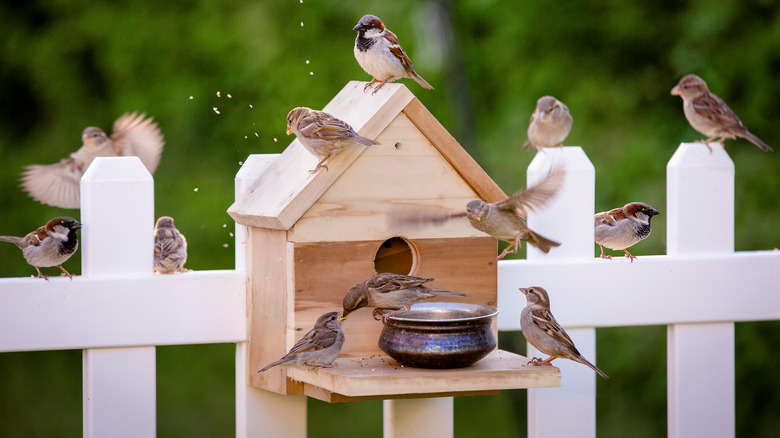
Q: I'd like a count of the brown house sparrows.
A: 12